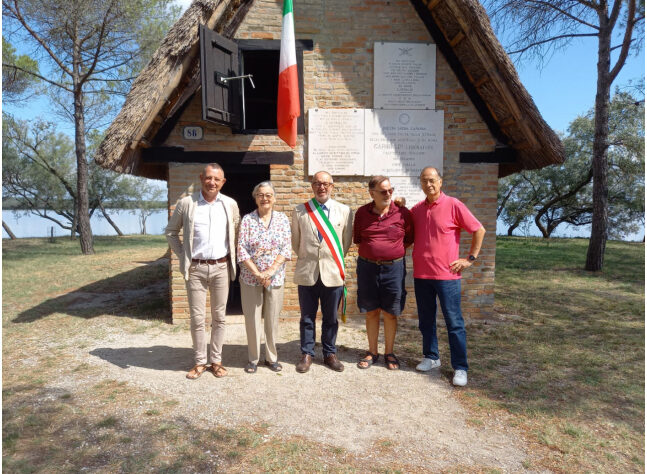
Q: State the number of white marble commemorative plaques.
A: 4